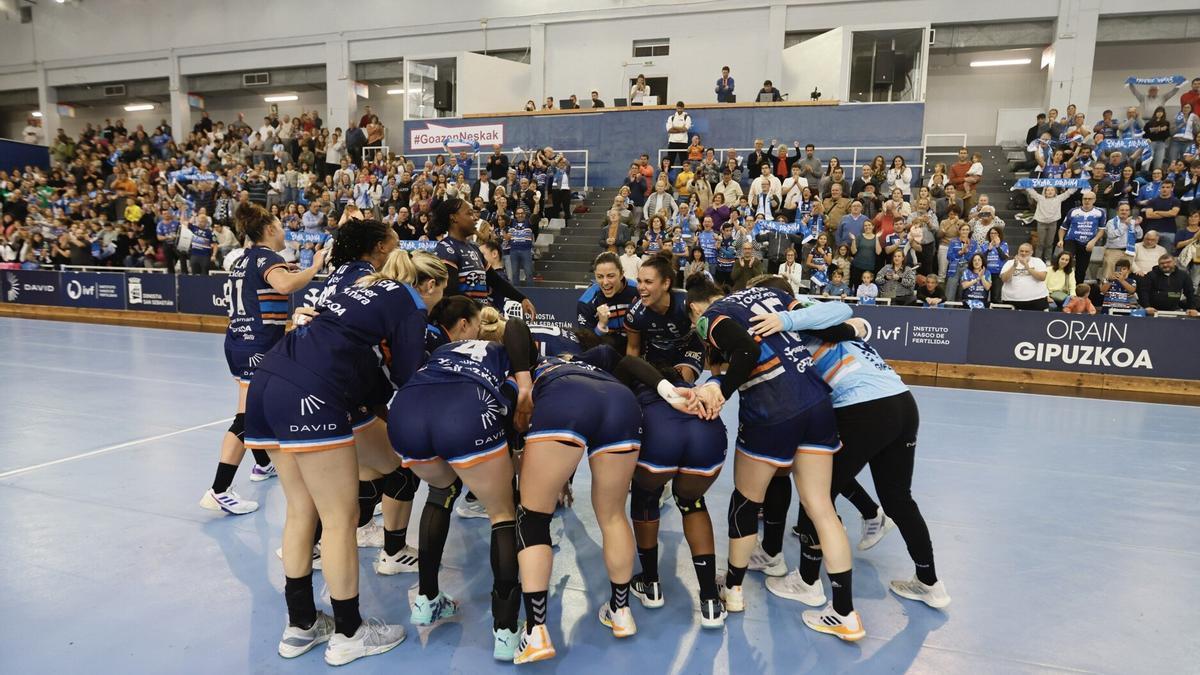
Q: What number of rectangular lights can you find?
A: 5